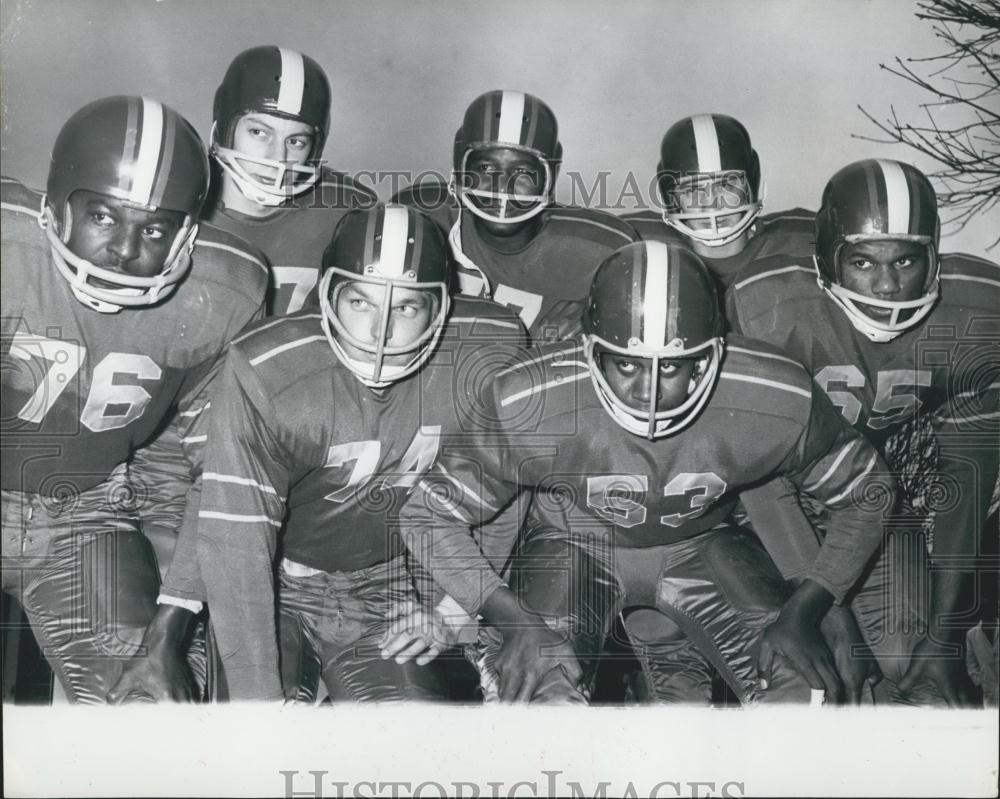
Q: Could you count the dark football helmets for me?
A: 7